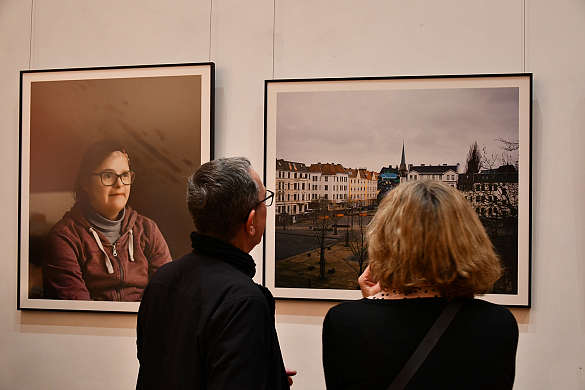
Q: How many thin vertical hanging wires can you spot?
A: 4